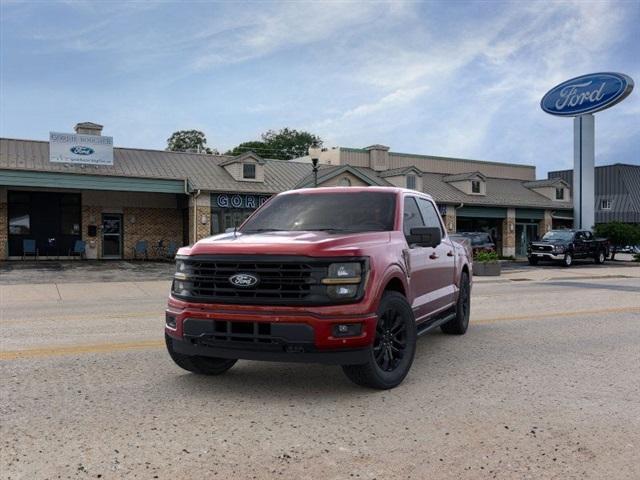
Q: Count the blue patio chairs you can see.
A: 4